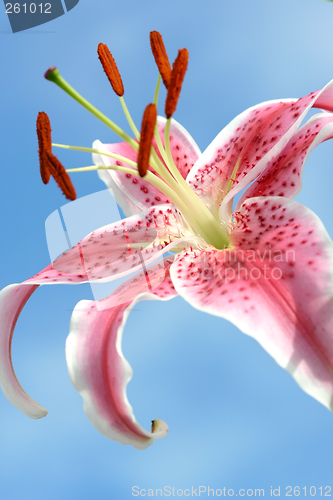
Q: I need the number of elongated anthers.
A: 6